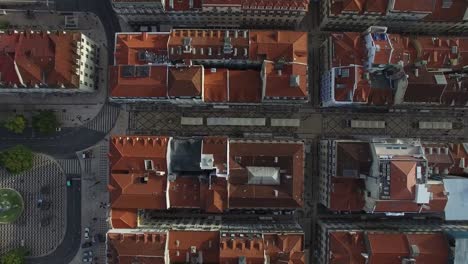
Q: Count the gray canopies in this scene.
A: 5